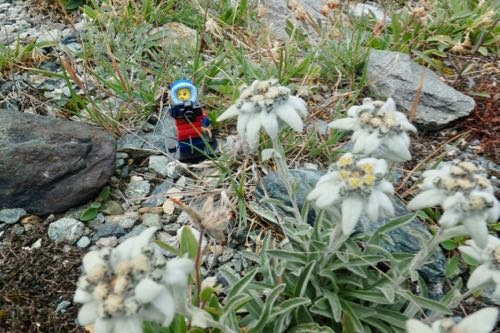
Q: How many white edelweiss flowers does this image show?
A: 7